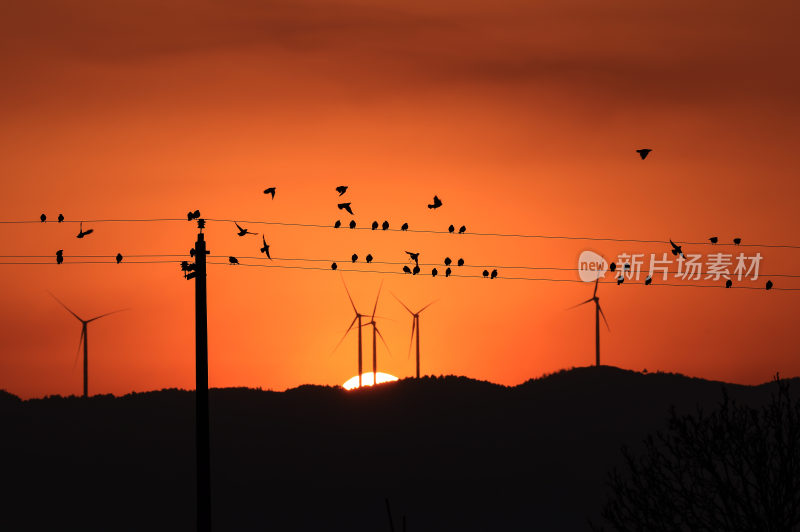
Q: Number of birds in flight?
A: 10